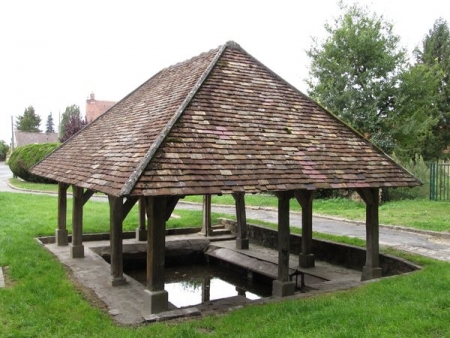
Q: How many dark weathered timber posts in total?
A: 10